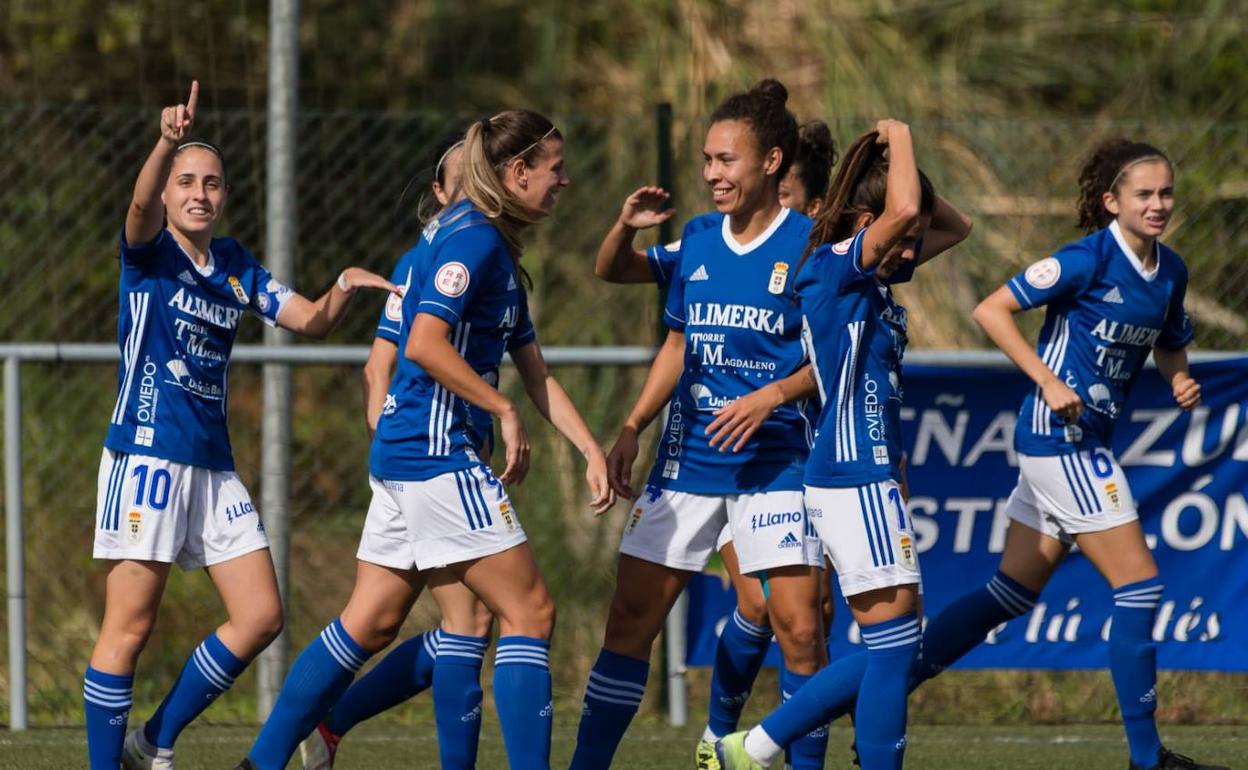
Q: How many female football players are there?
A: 7